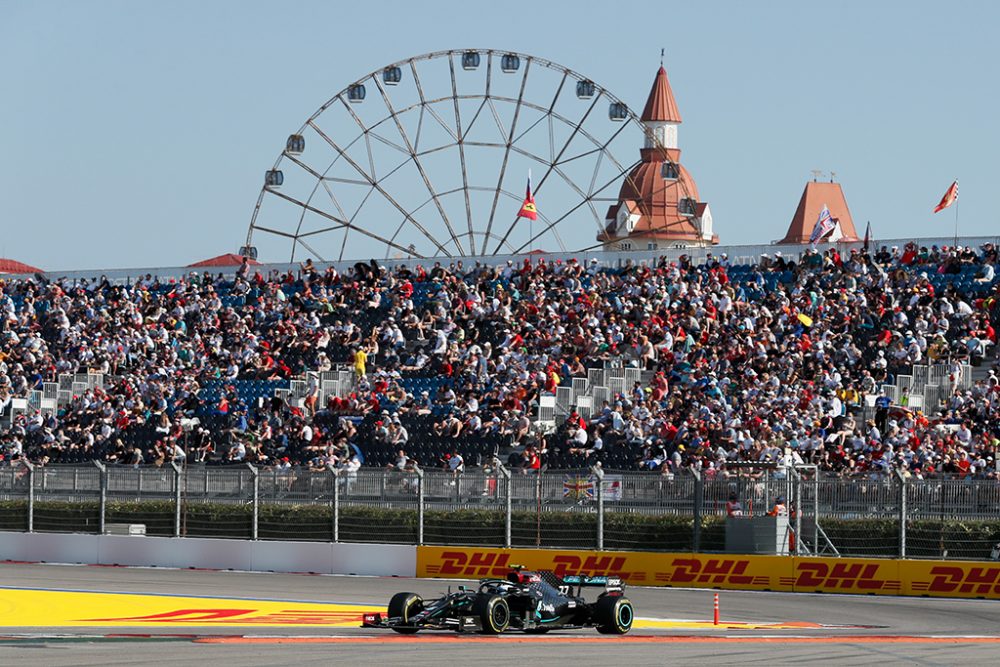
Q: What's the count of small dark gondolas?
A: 11